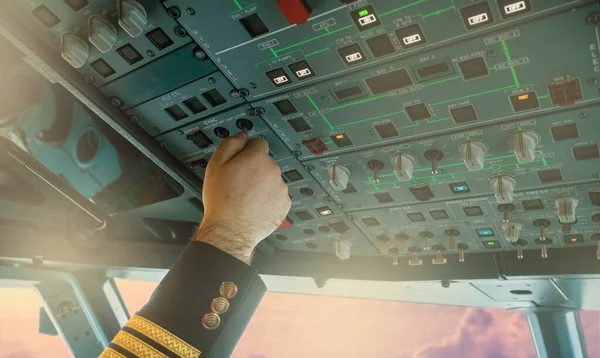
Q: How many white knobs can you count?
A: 11